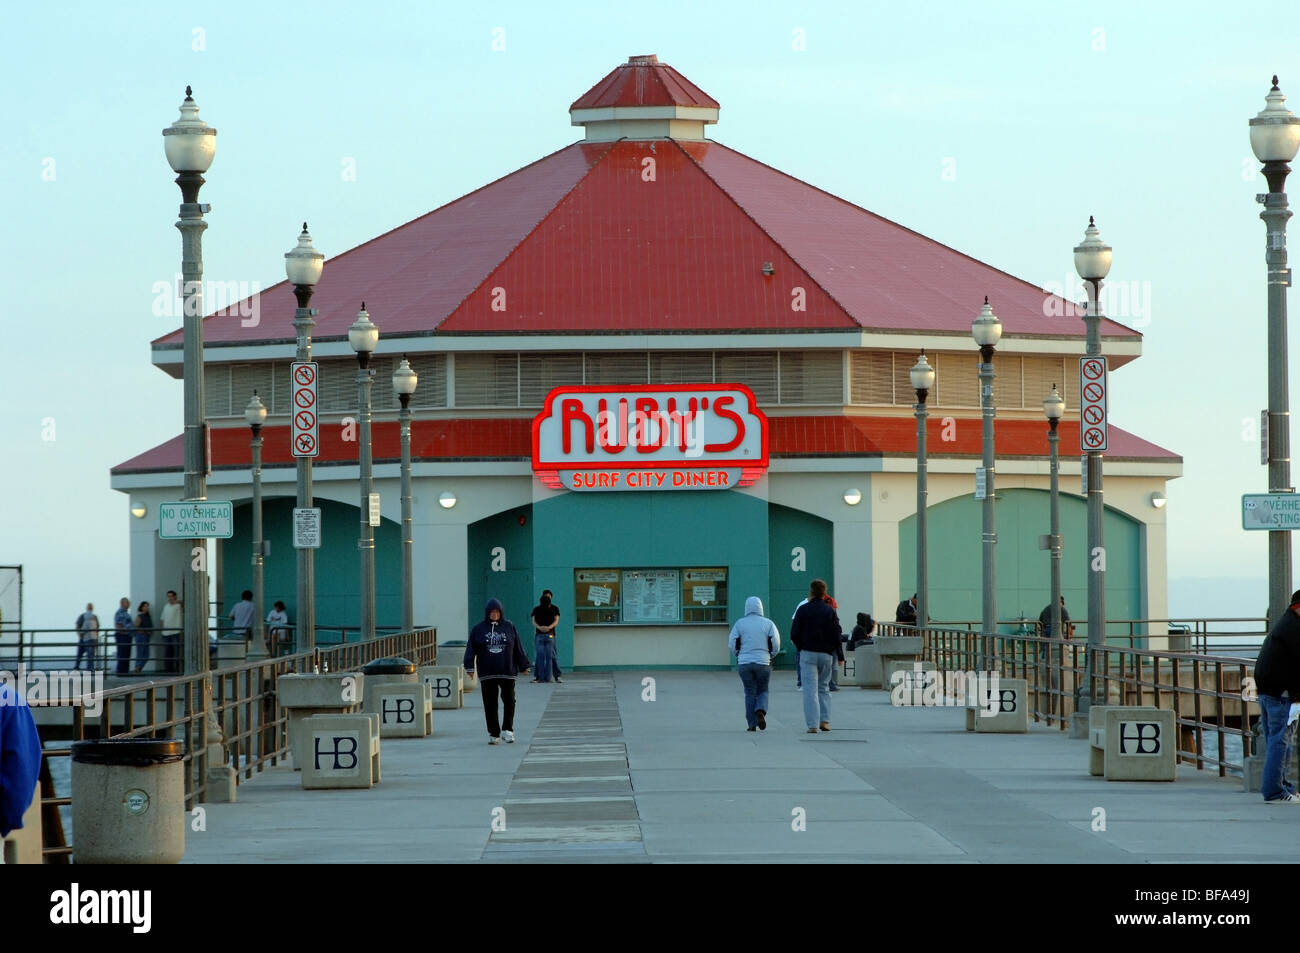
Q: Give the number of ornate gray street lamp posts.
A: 10